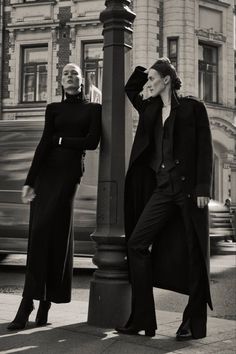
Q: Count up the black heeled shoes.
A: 4